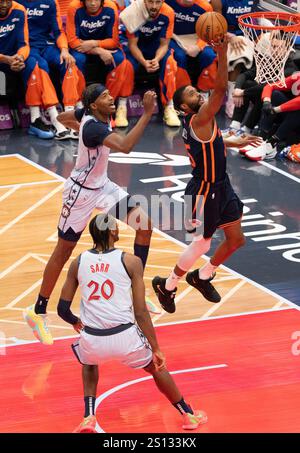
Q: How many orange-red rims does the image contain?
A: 1